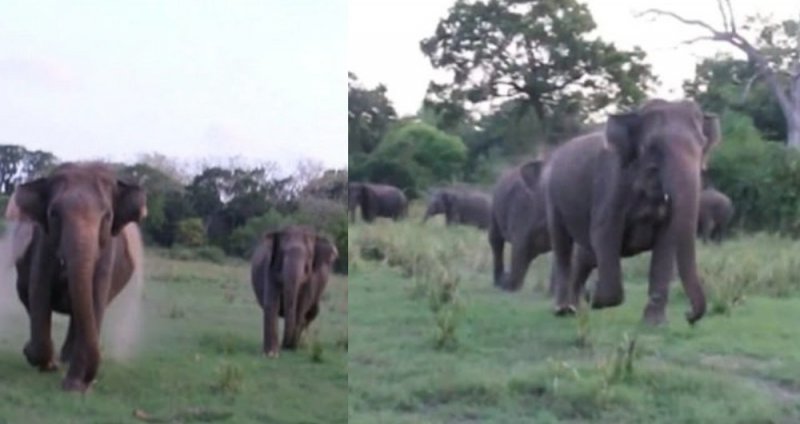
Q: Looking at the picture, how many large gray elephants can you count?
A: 7